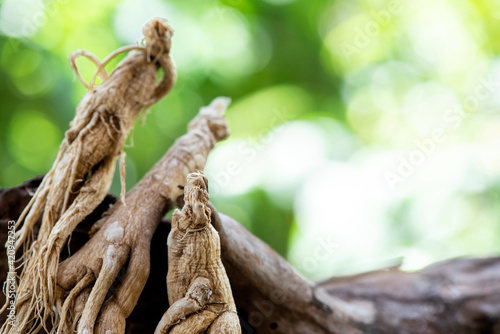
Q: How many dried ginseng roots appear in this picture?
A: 3